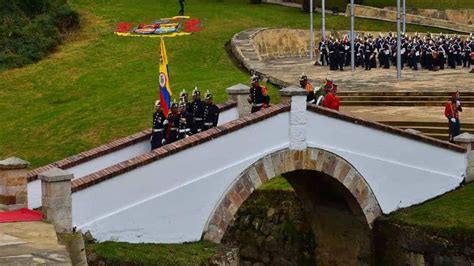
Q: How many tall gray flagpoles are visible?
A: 5